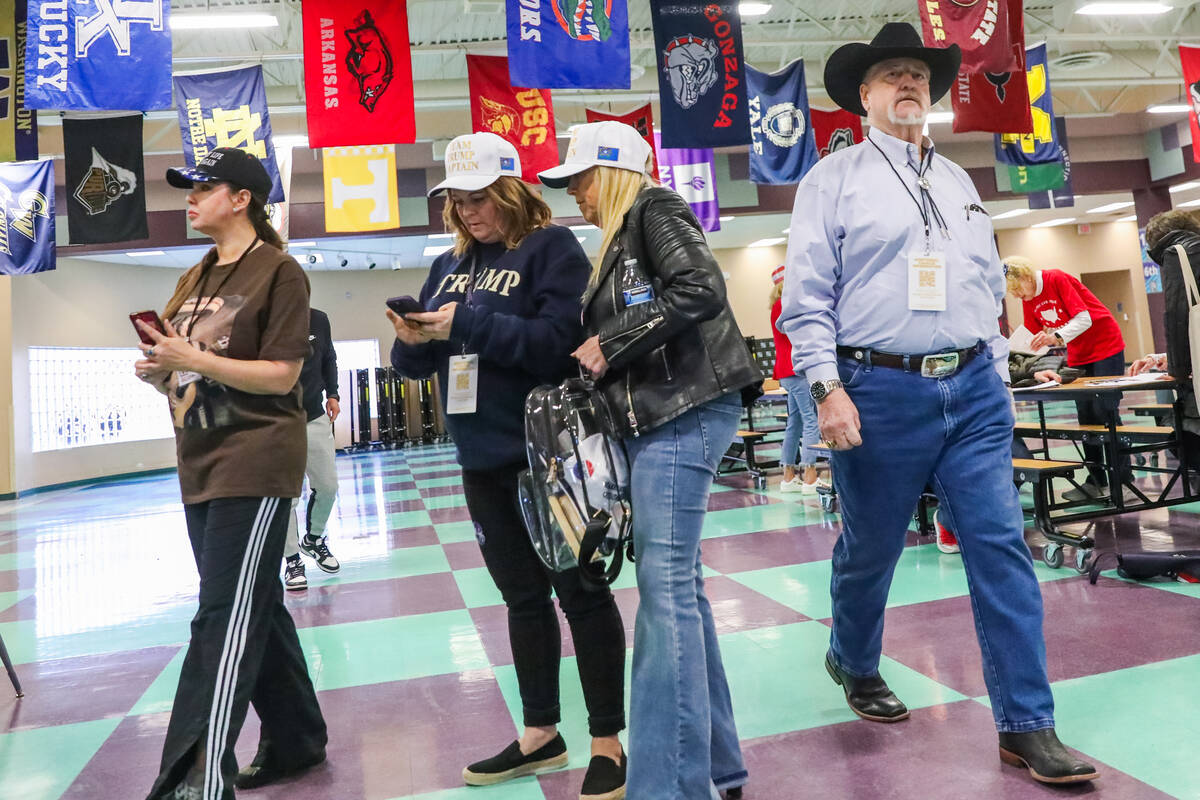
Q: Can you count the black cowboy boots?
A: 2